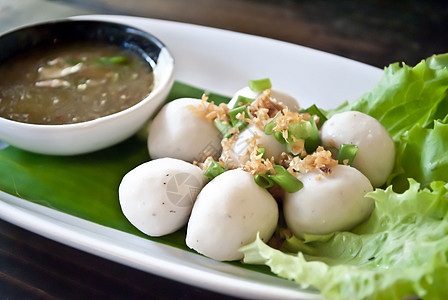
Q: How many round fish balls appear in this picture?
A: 7